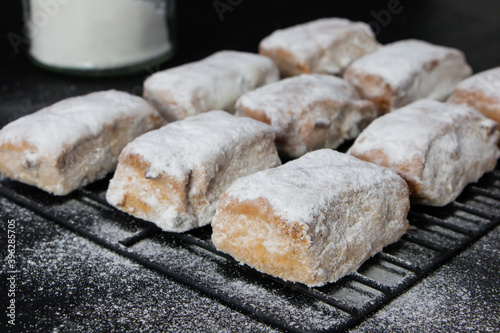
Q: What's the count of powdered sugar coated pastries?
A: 9